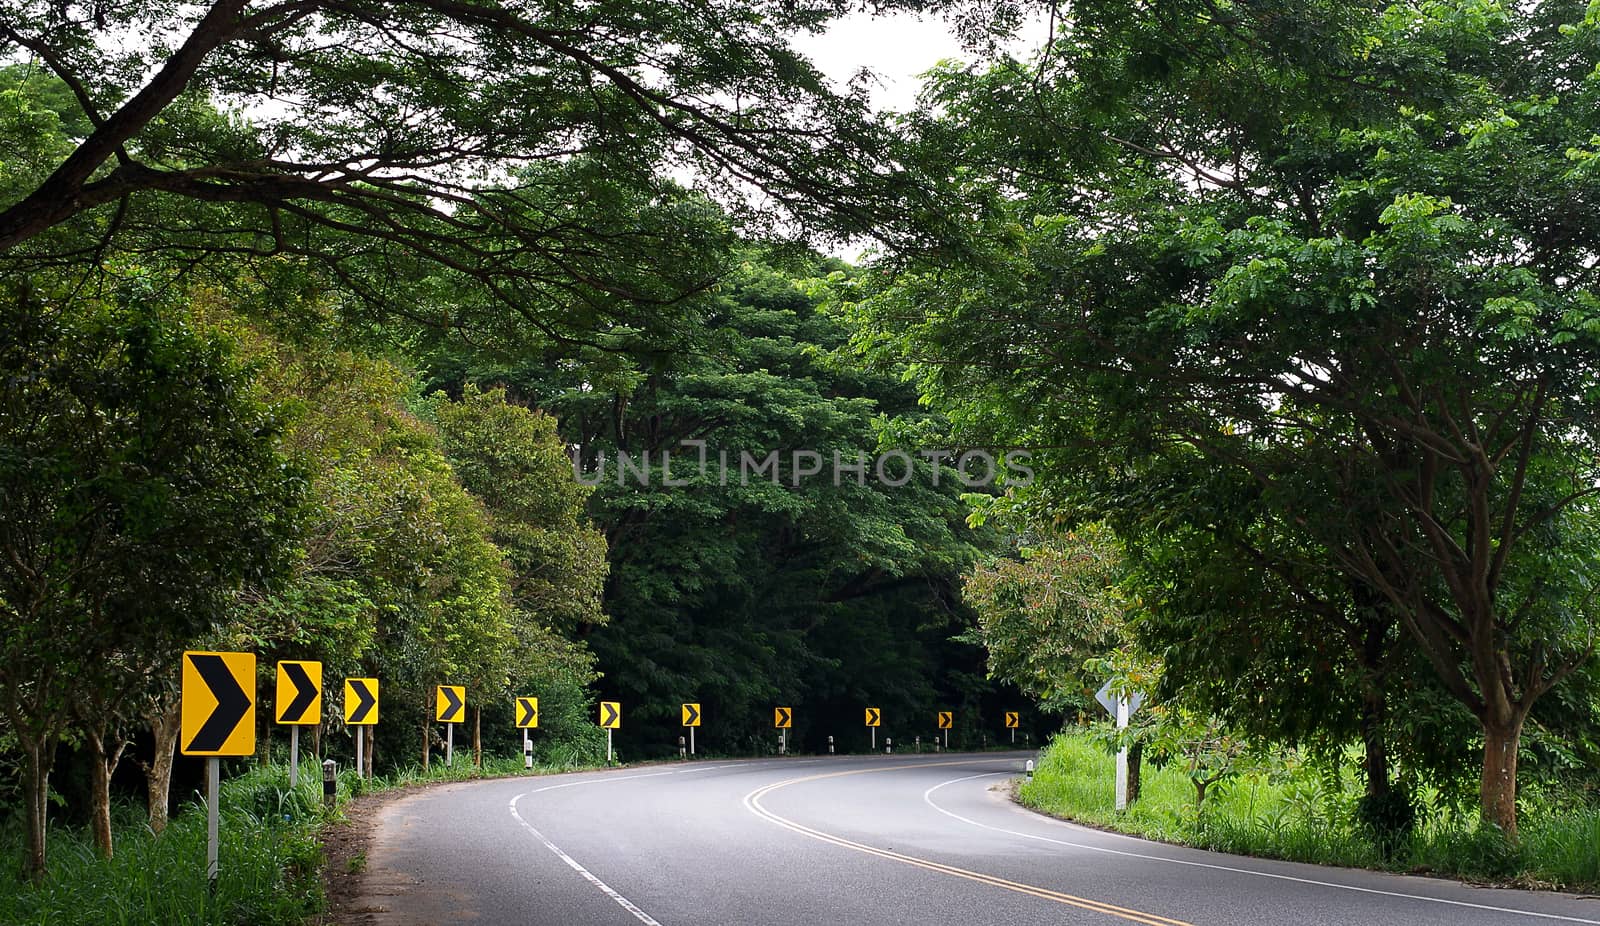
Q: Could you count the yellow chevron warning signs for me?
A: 11